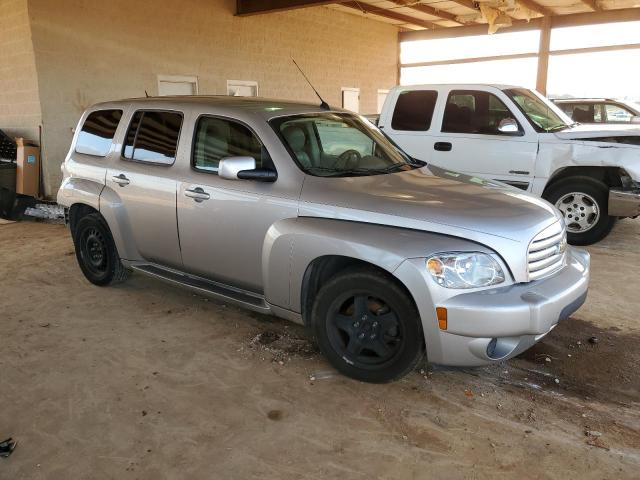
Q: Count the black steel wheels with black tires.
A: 2